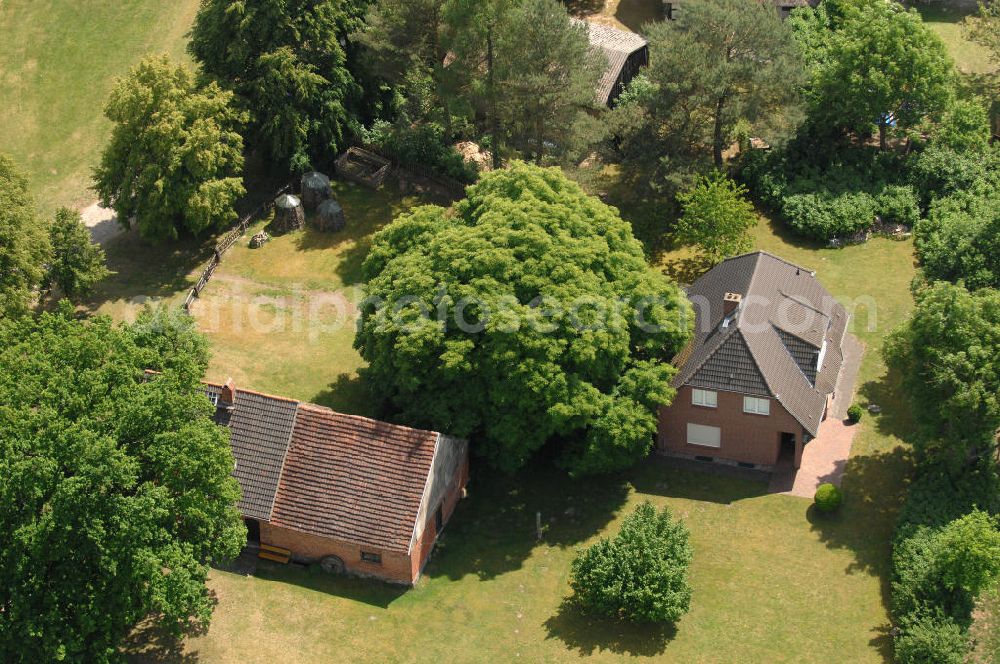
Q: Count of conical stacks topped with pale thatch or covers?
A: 3